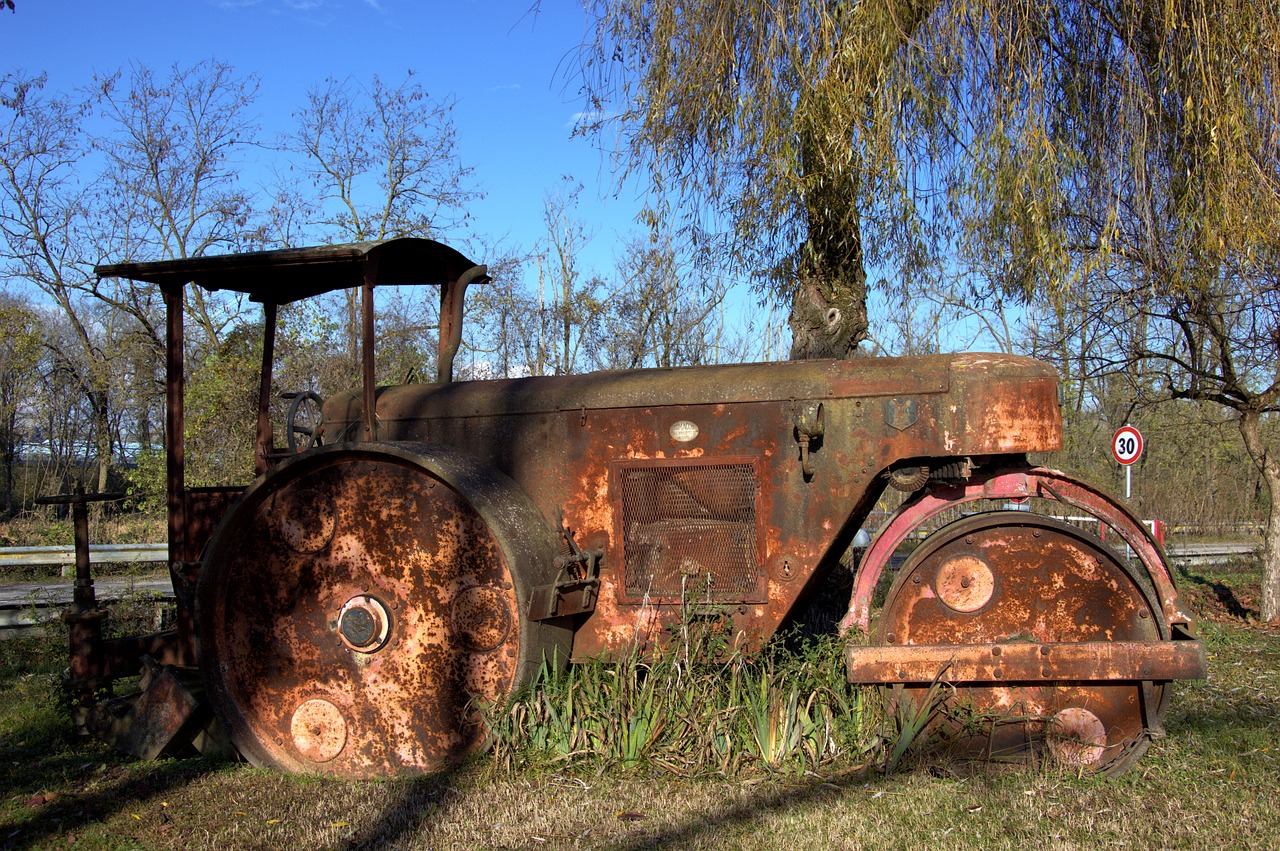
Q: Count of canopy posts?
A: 4